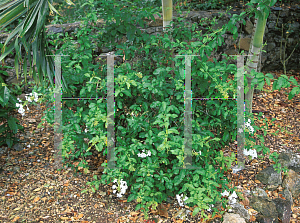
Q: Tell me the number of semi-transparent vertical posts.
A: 4